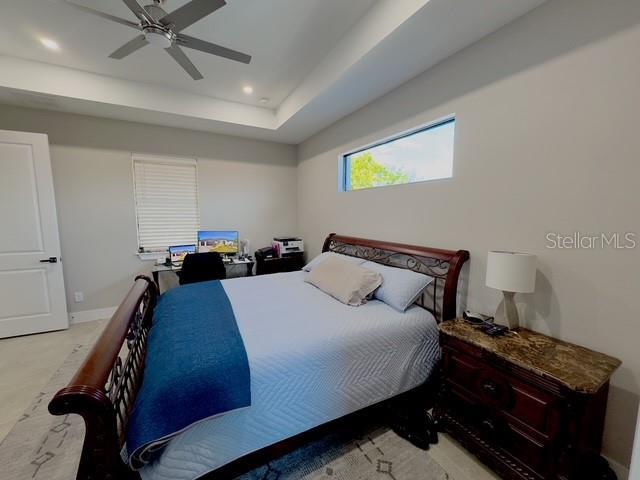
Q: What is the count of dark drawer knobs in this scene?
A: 2